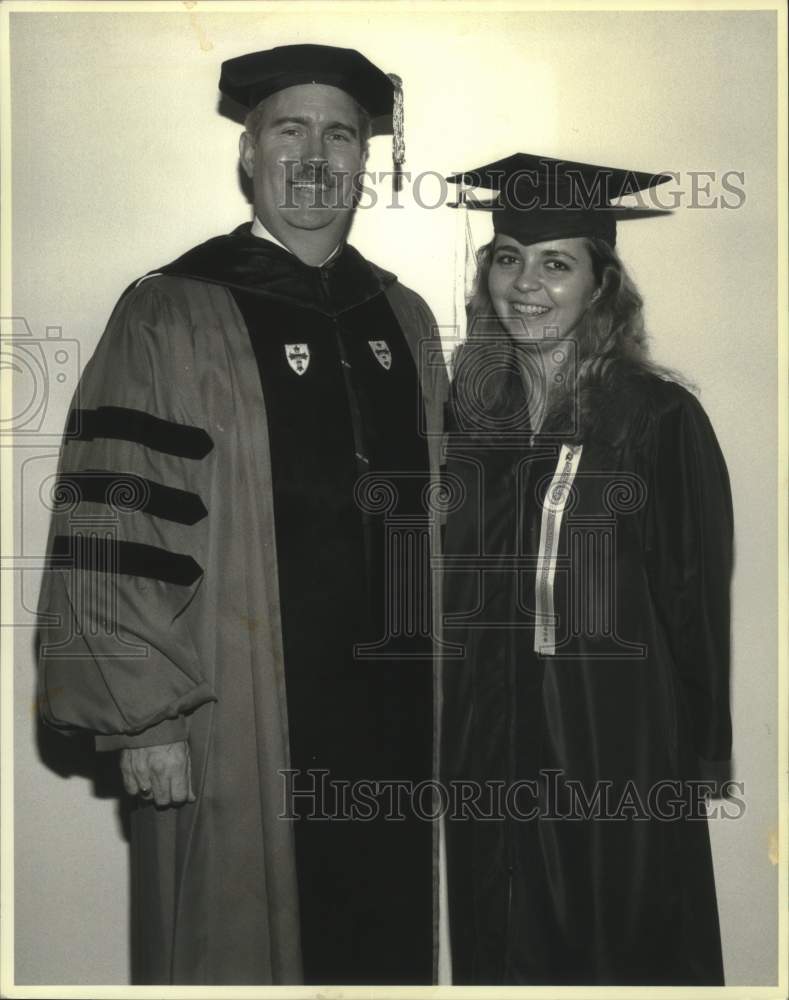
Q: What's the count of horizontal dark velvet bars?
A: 3